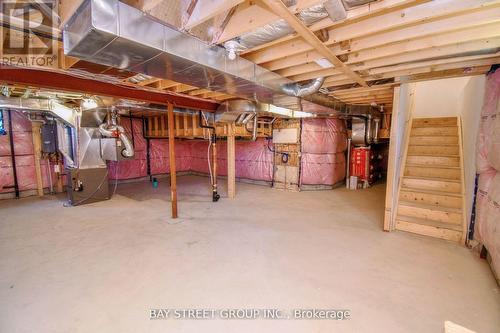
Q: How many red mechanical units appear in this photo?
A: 1